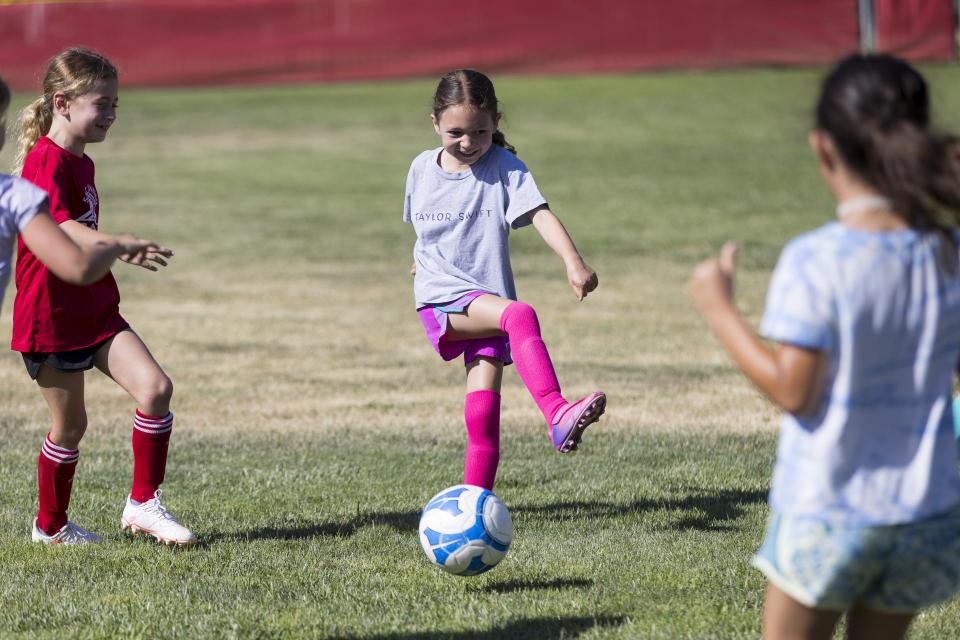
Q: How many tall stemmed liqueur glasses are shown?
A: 0